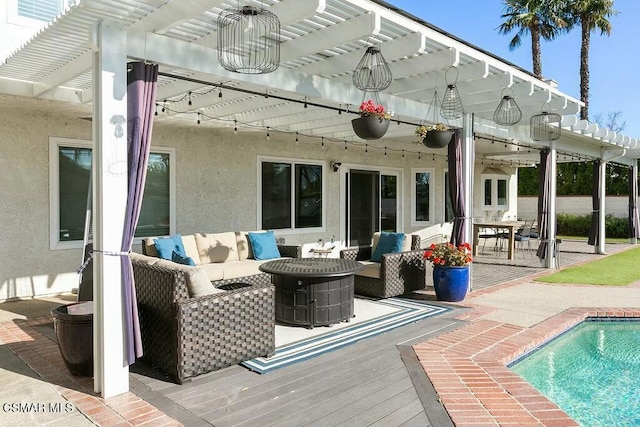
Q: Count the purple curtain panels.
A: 5